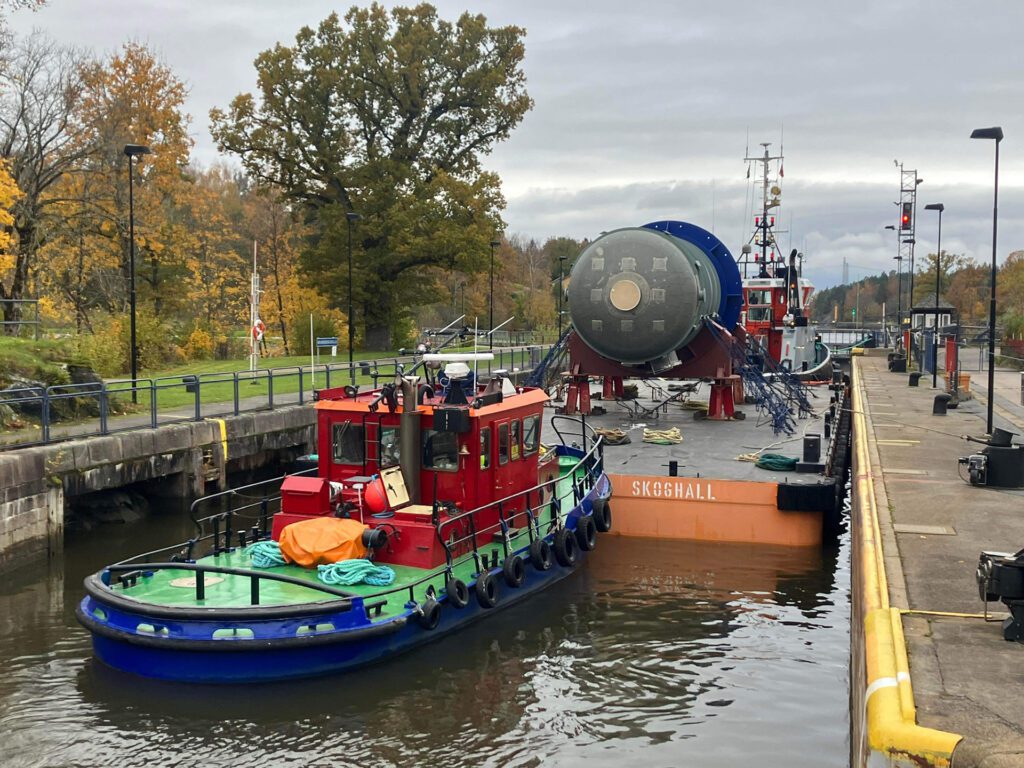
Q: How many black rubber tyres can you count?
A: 8